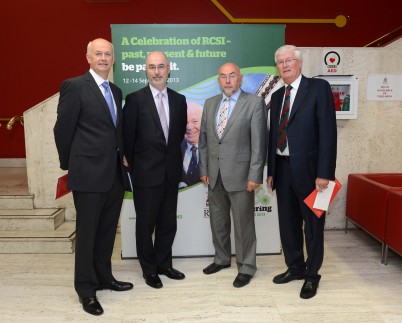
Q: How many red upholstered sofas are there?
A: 2